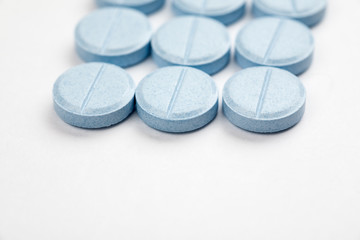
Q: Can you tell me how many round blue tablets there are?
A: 9